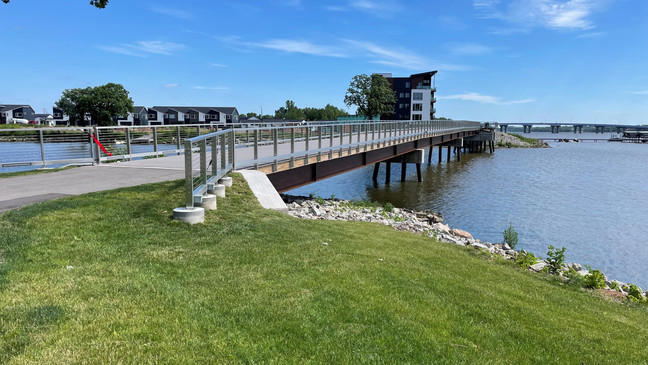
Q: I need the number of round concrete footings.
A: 4